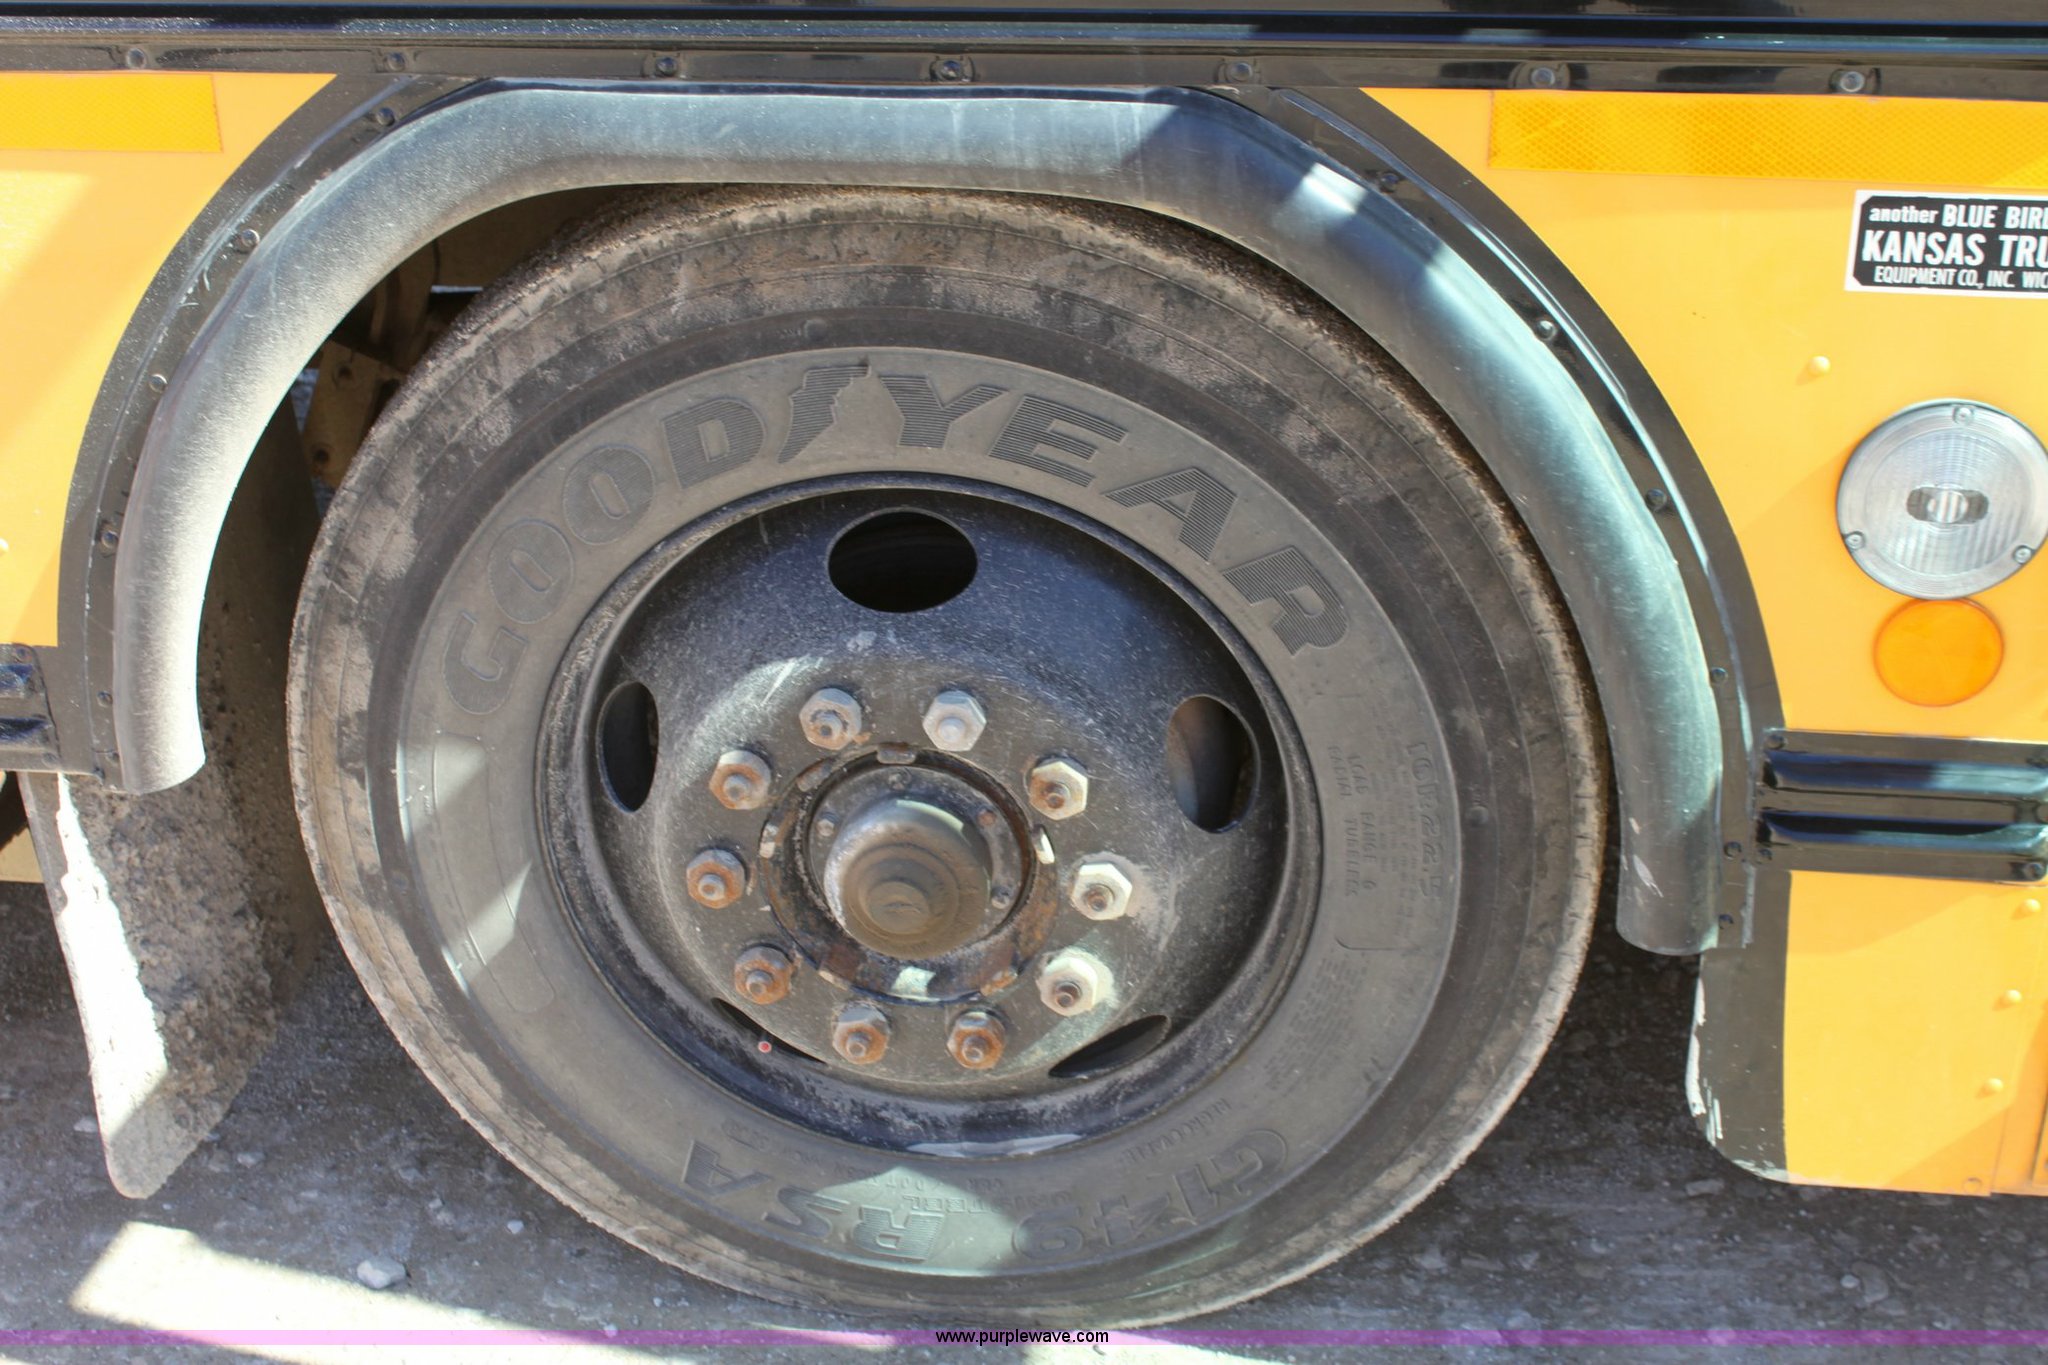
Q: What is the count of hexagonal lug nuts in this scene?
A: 10